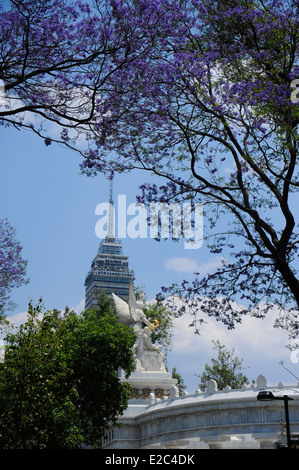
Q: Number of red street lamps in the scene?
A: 0